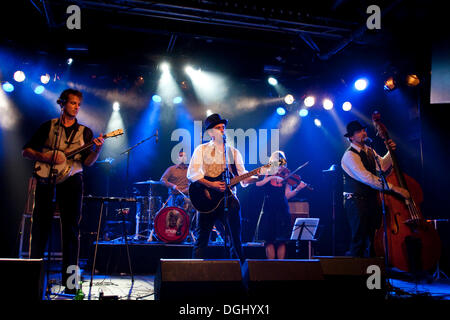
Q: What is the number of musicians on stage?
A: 5